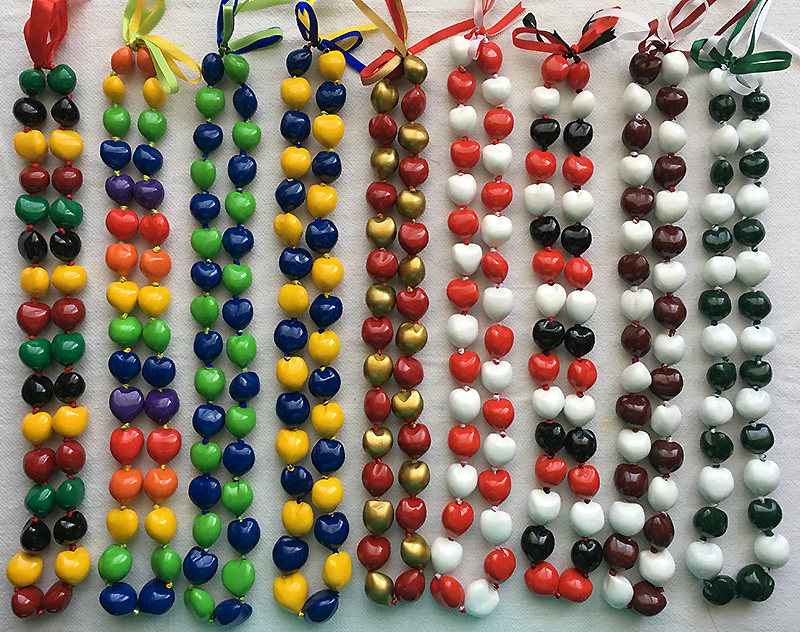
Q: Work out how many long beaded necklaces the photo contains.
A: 9